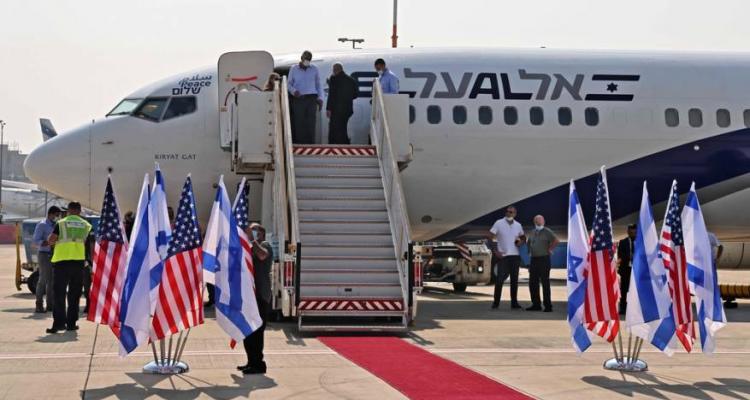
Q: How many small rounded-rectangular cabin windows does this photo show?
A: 12